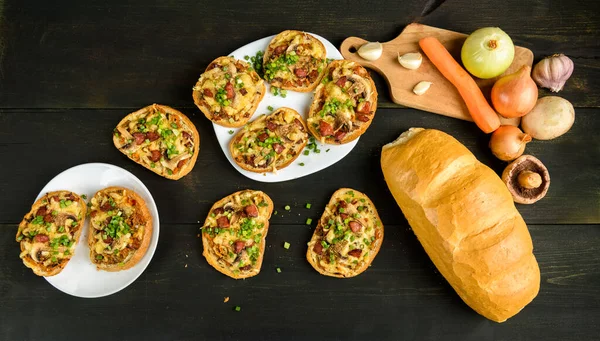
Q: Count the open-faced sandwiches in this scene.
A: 9